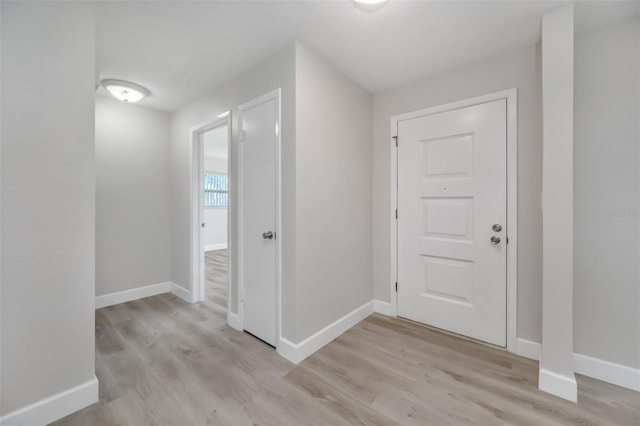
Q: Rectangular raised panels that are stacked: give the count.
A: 3